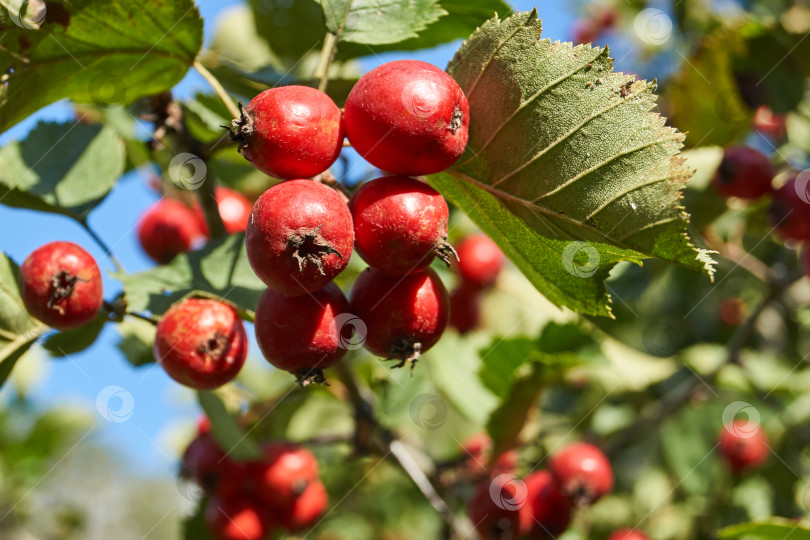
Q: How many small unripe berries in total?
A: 0